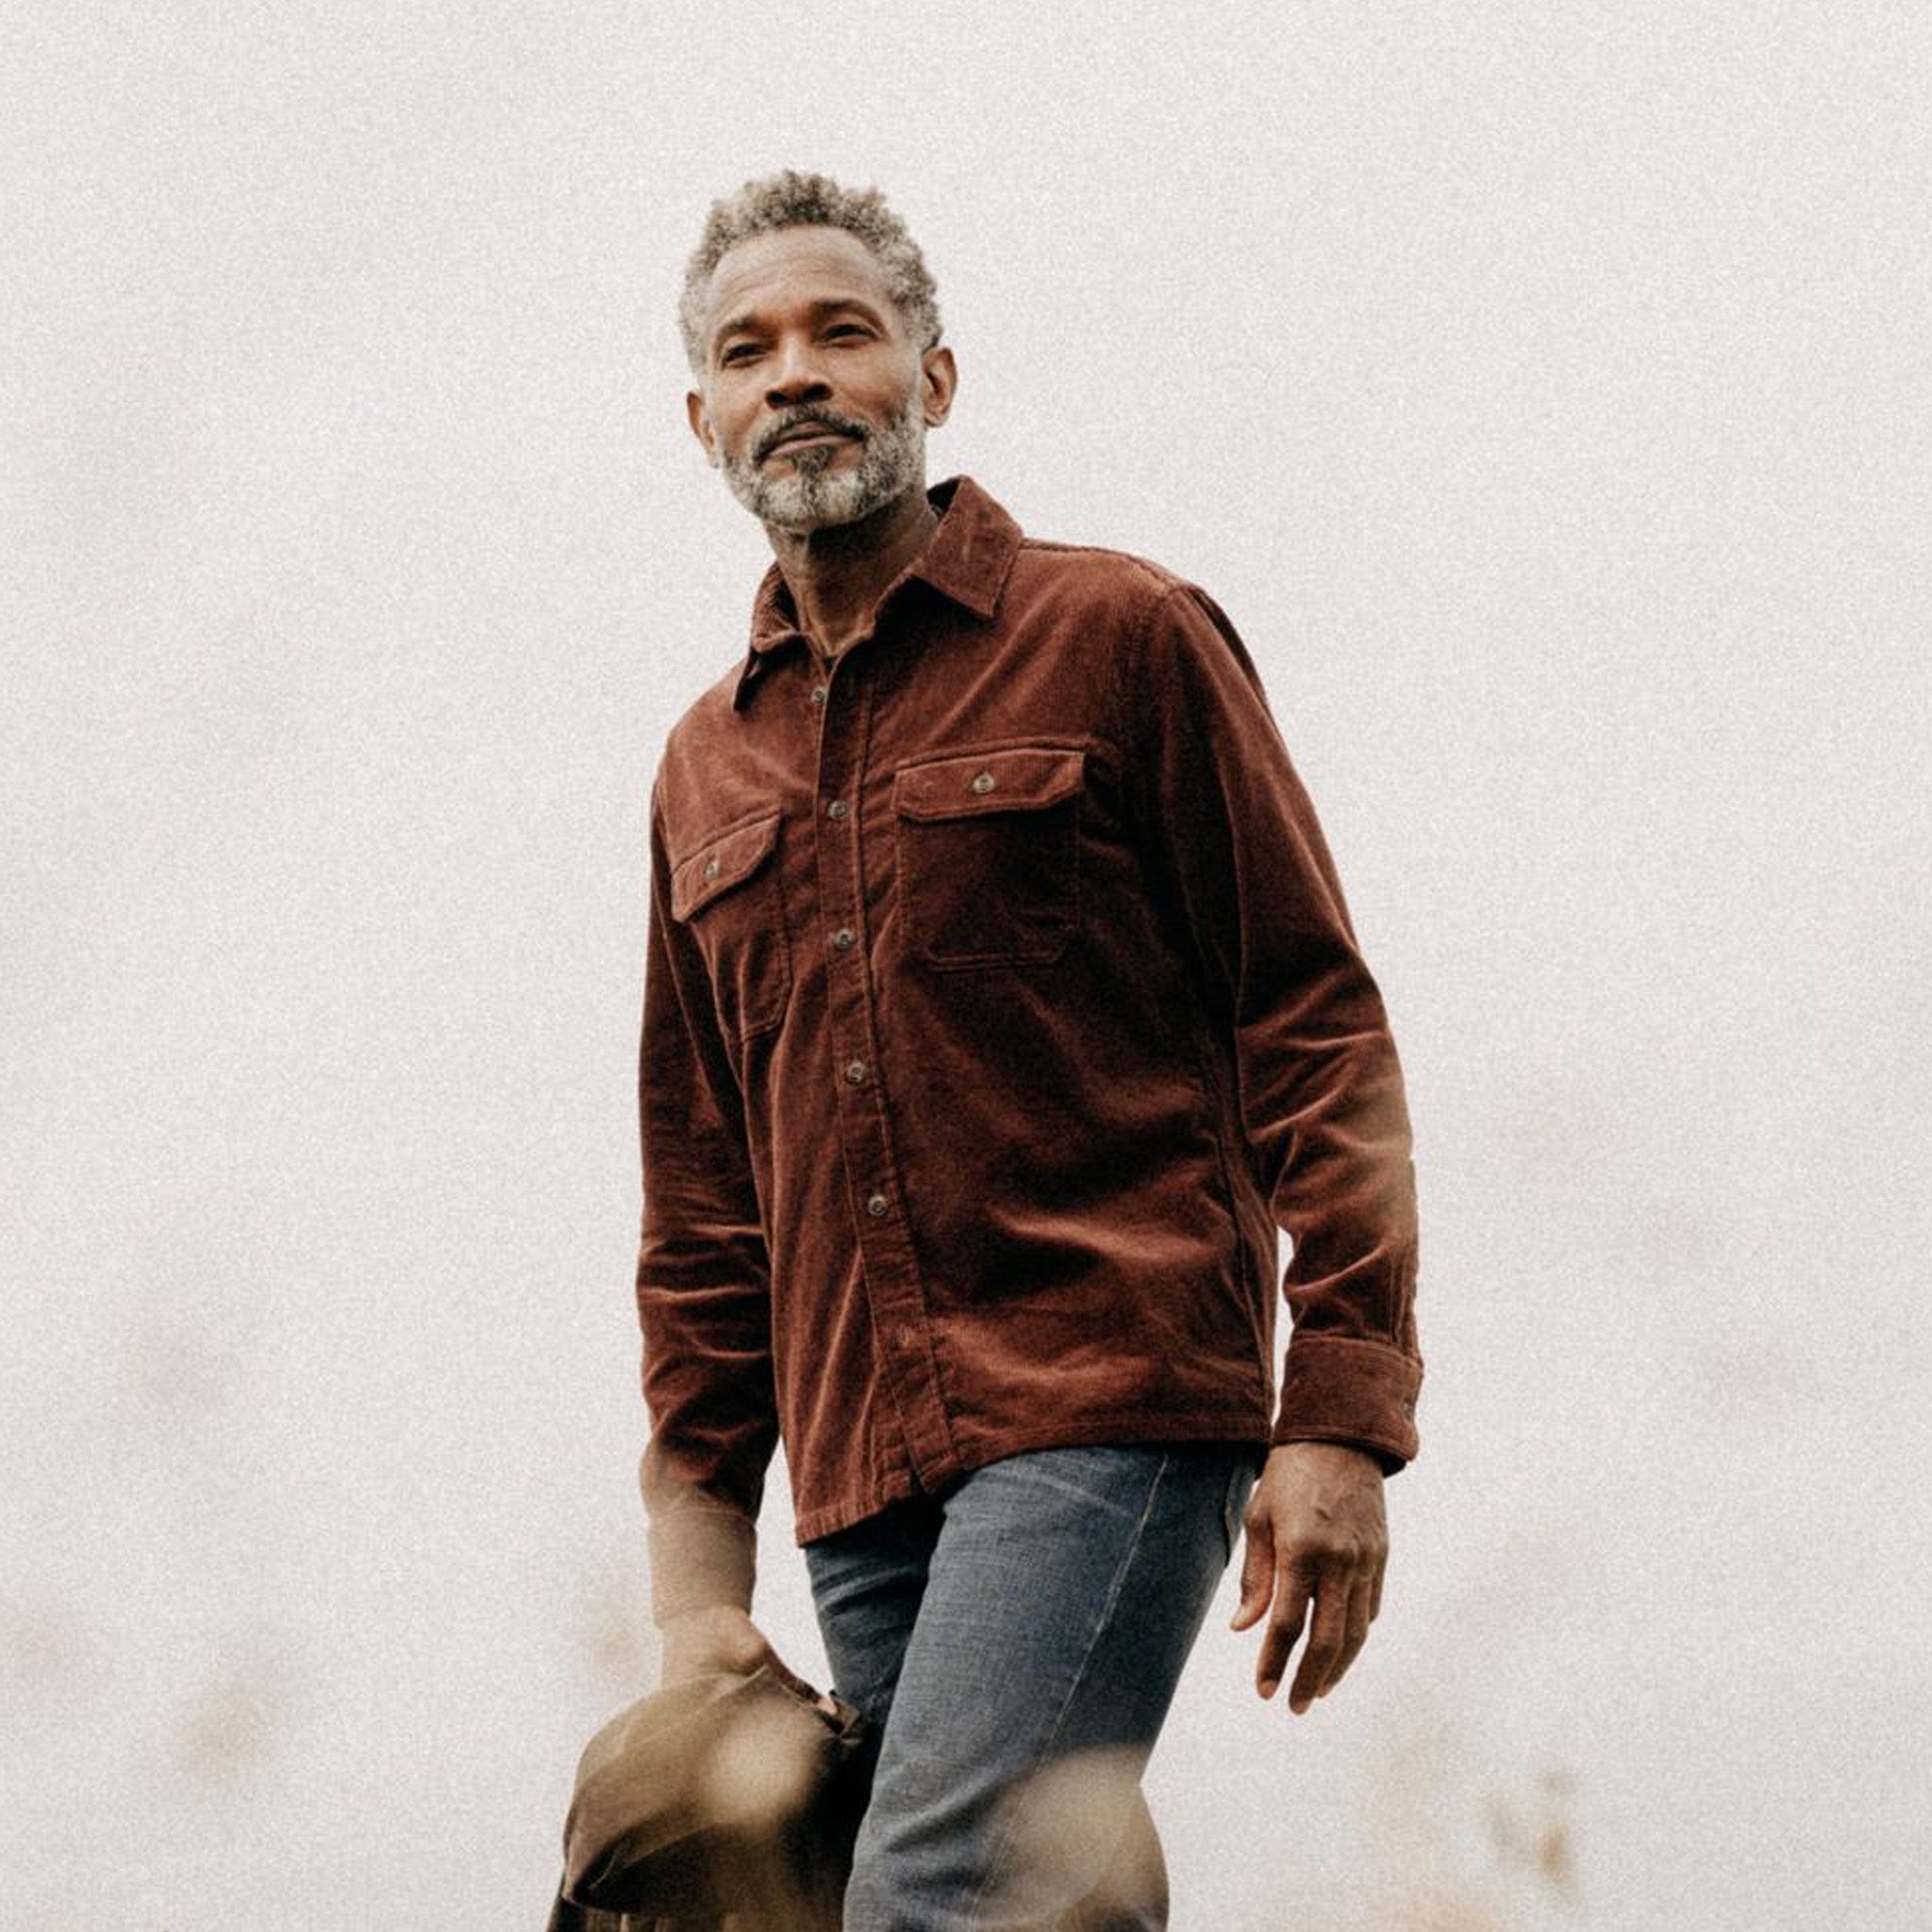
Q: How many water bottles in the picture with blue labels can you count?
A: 0